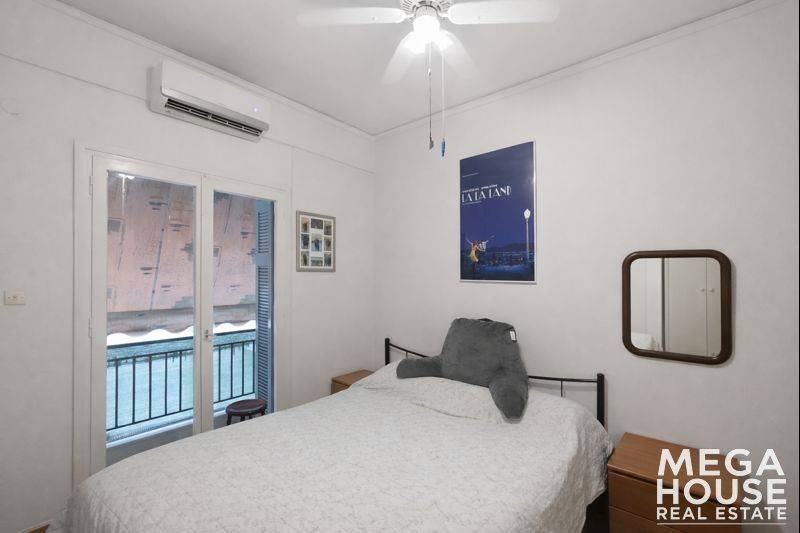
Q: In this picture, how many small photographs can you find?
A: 9